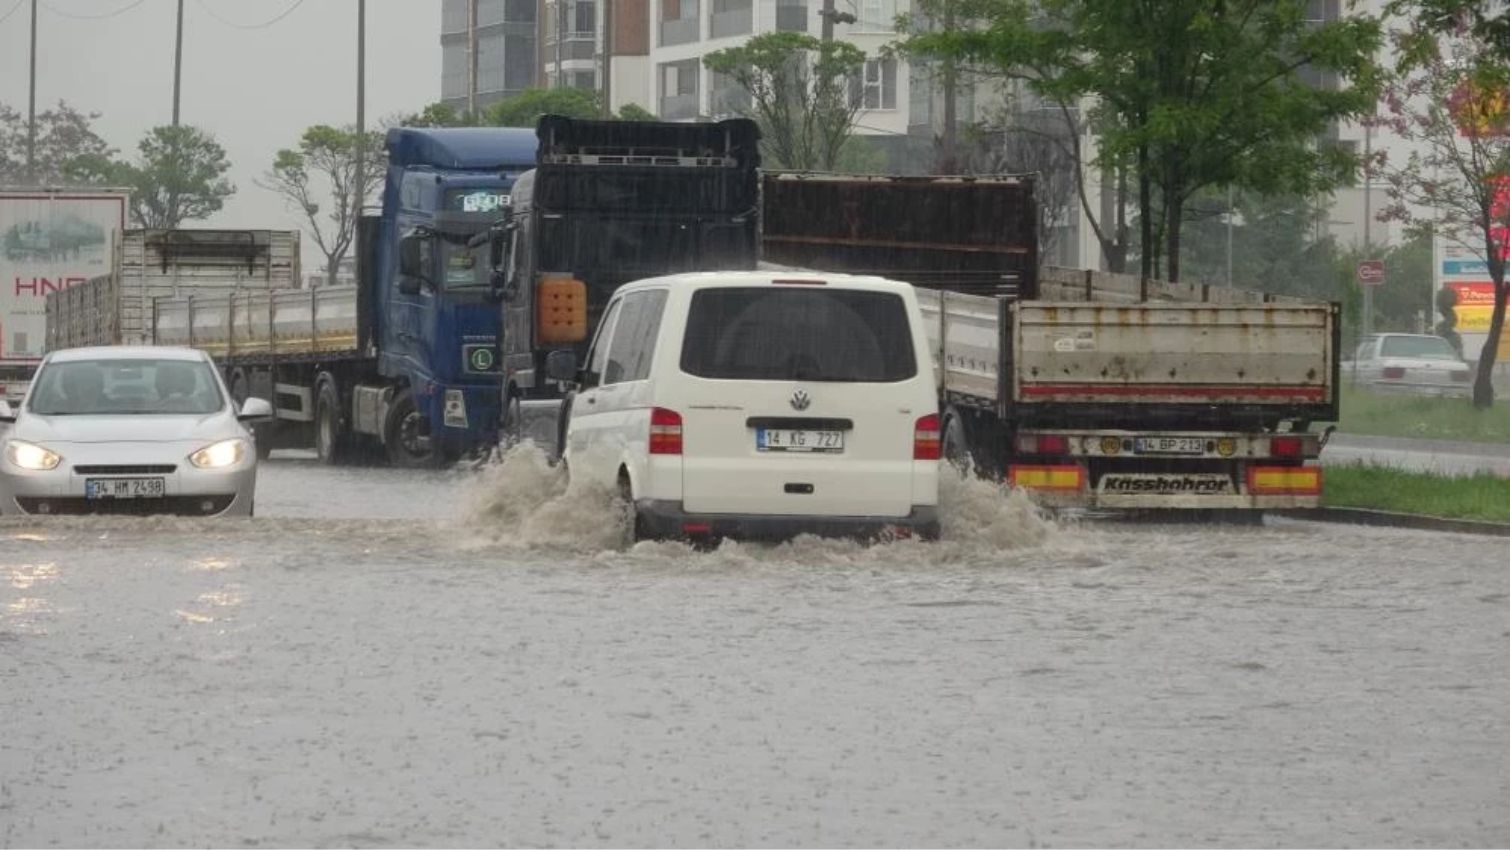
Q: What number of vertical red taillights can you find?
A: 2